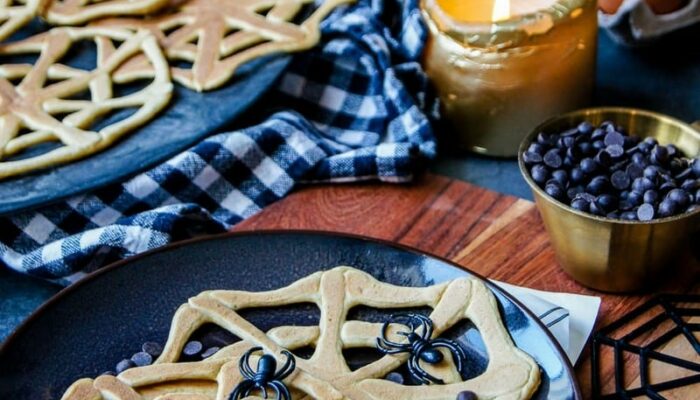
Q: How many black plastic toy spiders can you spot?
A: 2